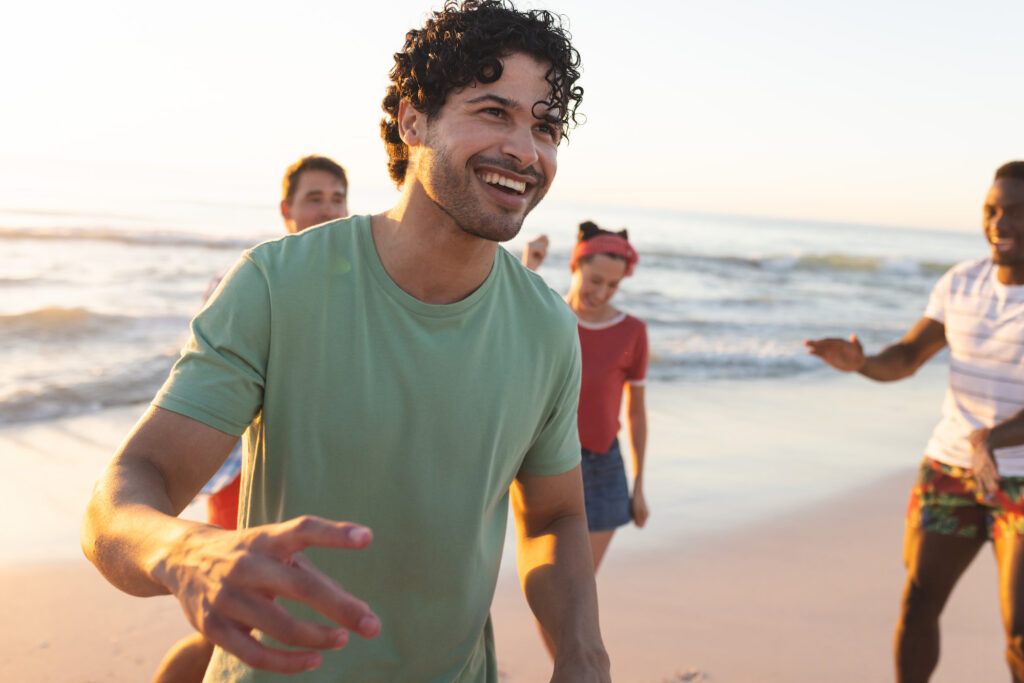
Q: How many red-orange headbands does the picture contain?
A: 1